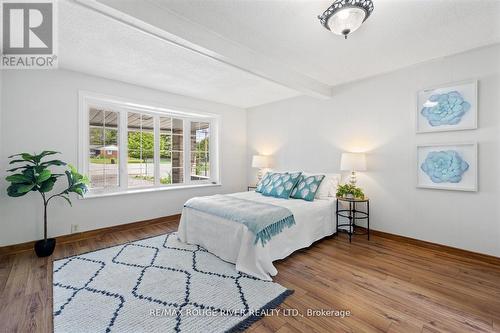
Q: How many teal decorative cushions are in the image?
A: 3